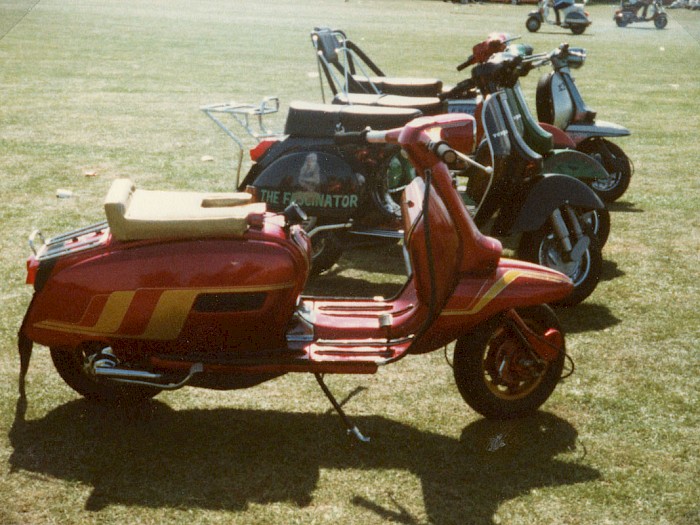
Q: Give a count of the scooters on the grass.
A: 7